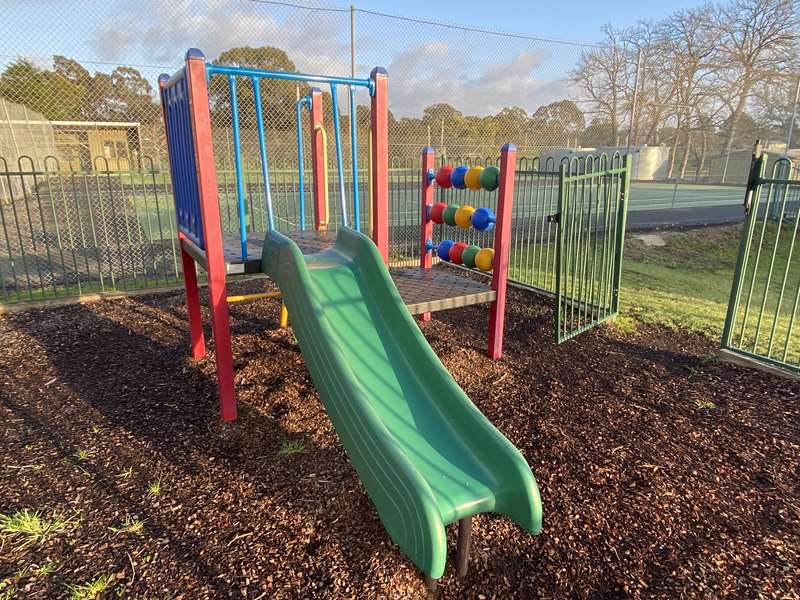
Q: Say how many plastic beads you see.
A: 12